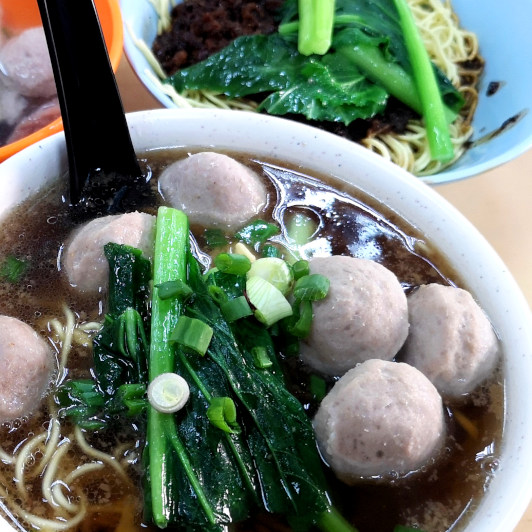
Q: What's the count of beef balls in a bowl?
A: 6